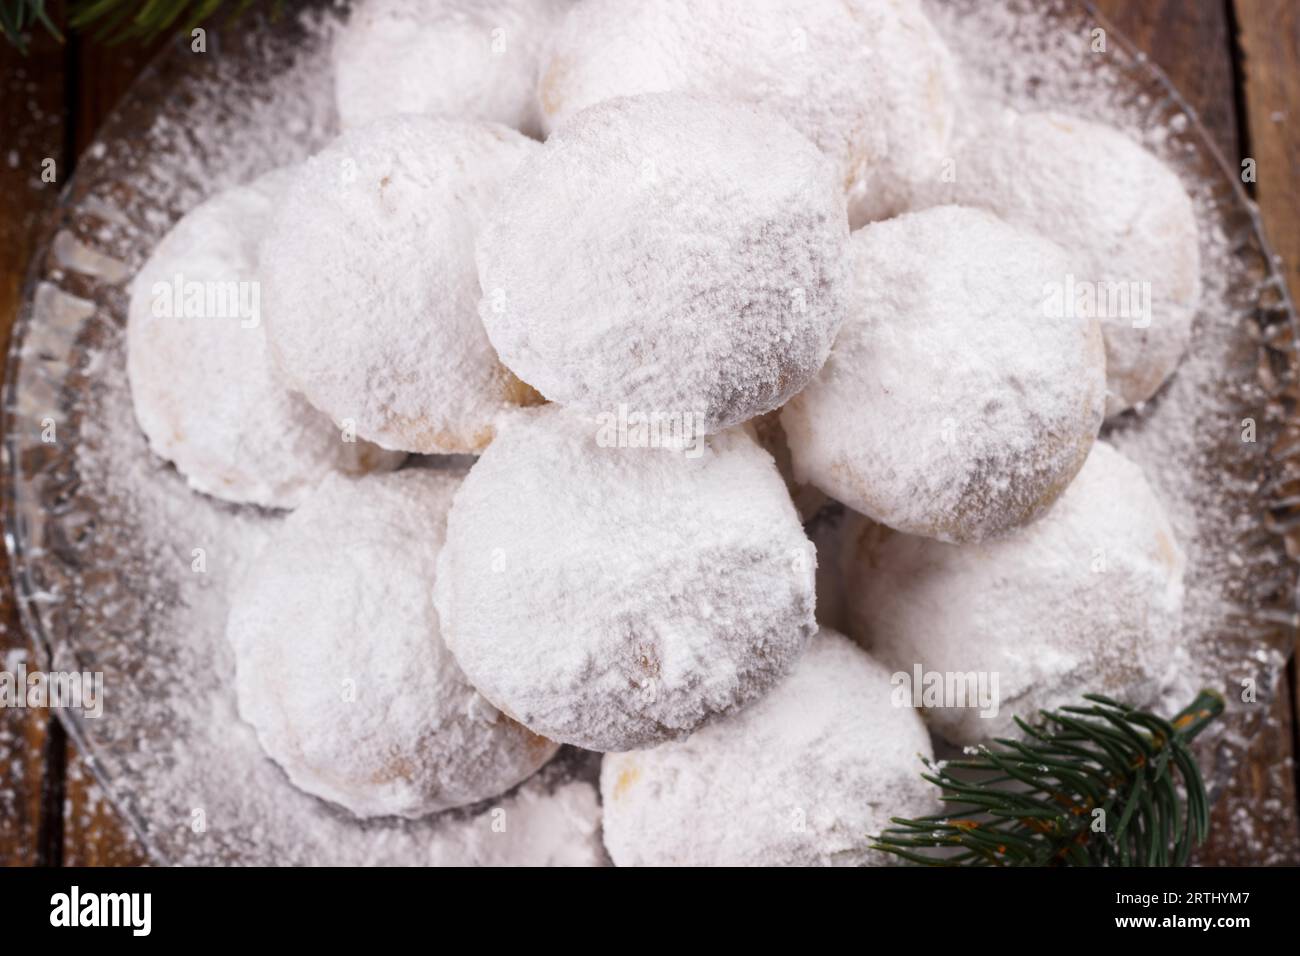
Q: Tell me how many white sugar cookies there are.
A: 12